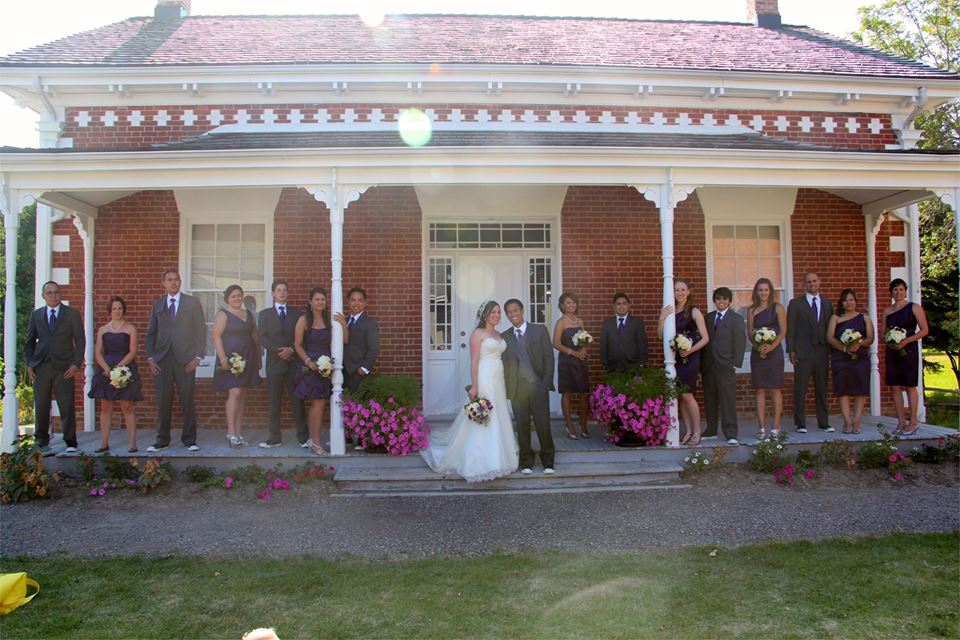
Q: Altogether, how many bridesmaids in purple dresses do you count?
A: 8